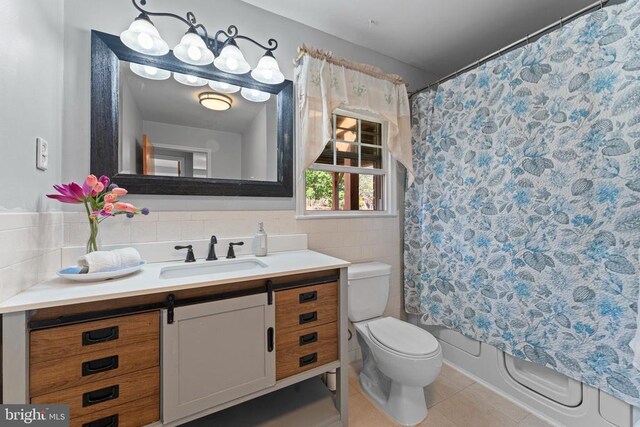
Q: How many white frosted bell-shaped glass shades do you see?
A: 4